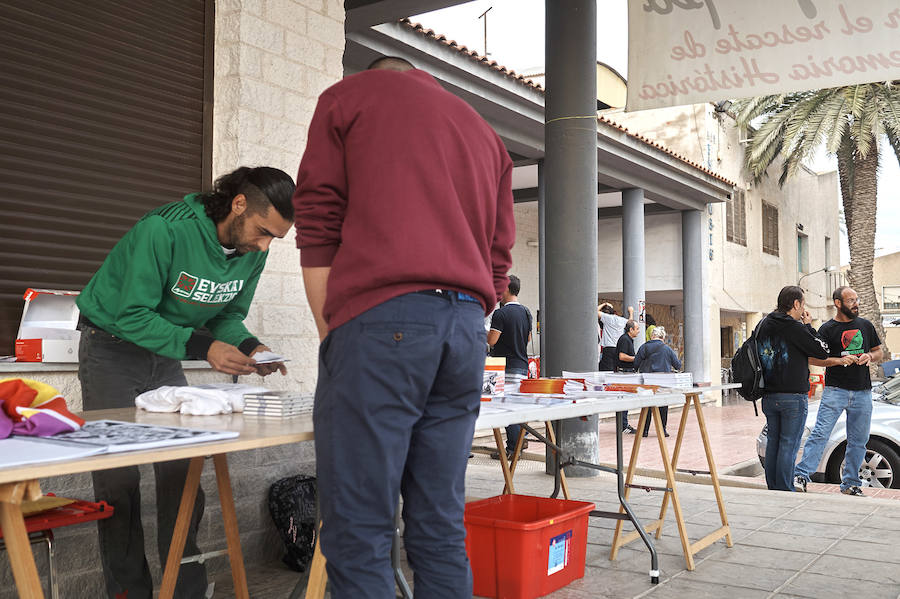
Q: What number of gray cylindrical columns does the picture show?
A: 4